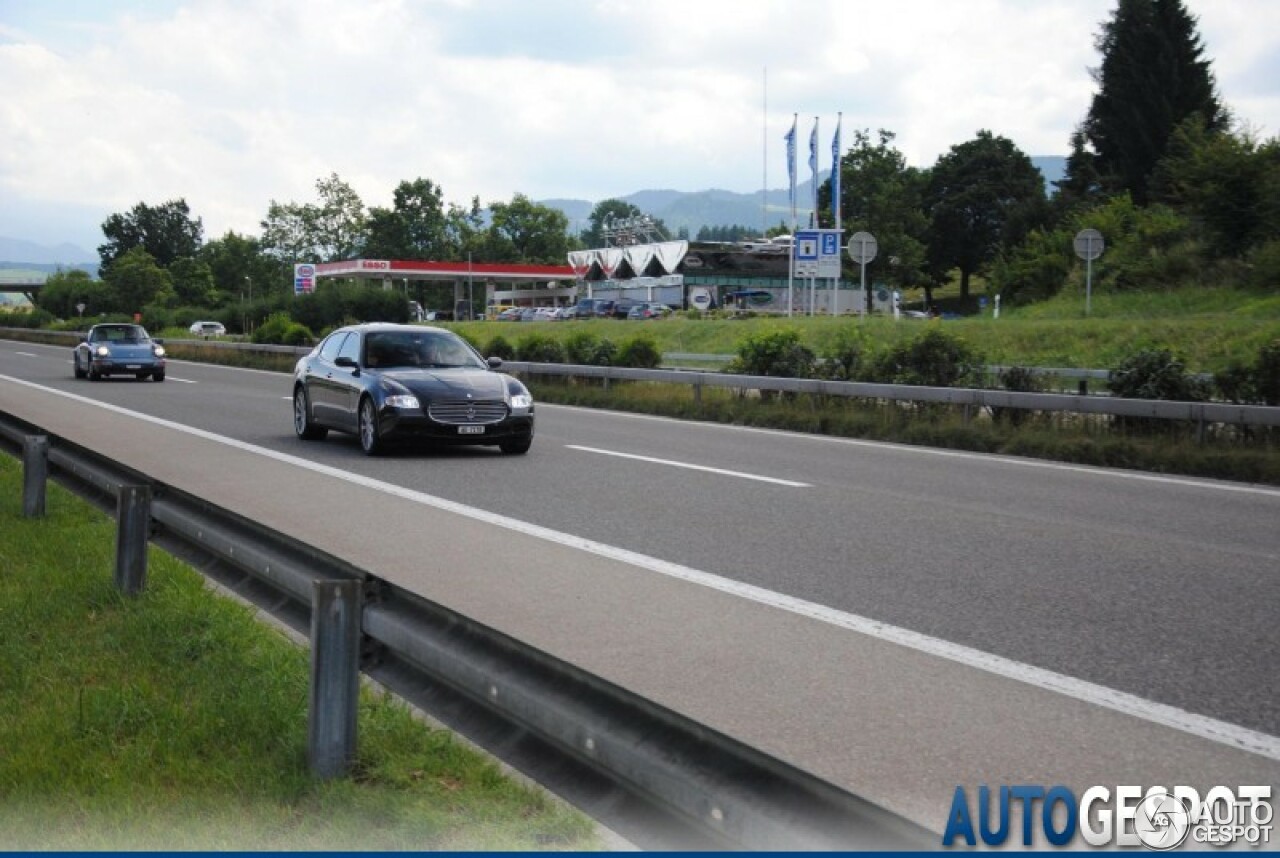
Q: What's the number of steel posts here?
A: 3